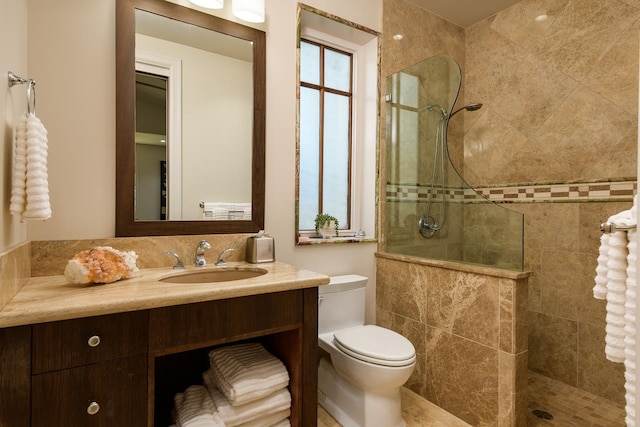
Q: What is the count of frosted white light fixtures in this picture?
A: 2